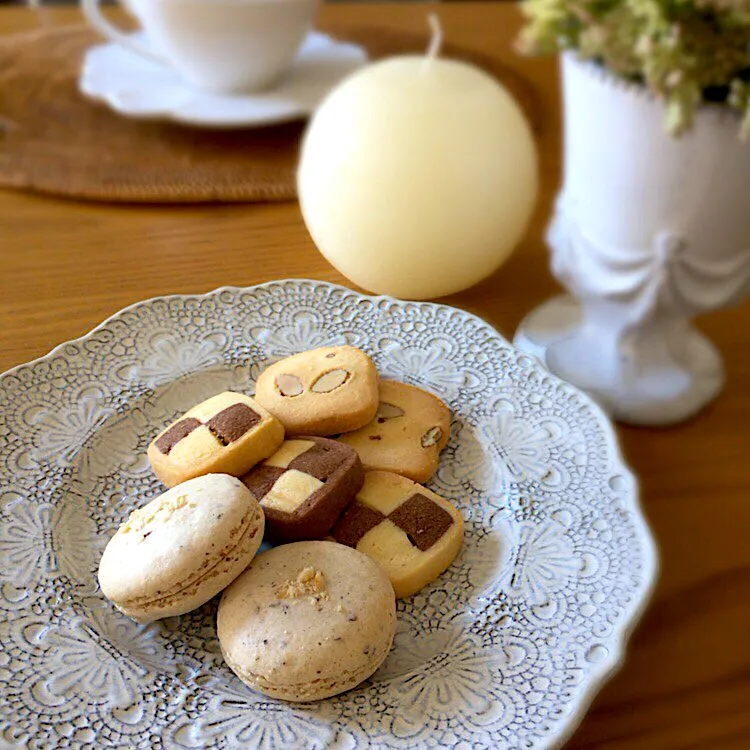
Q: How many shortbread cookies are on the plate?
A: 5